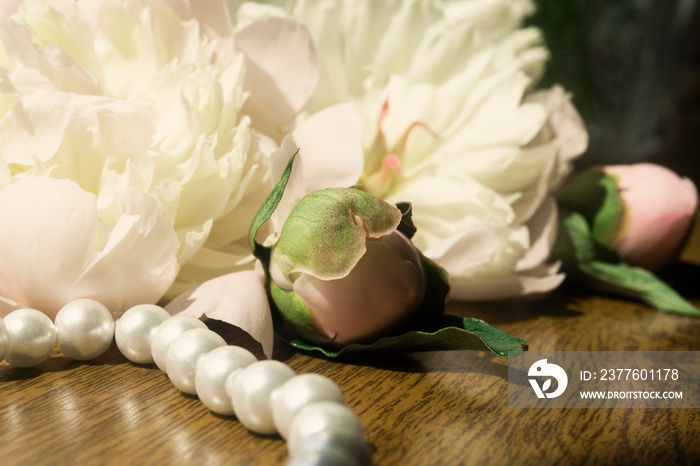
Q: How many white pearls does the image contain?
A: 12